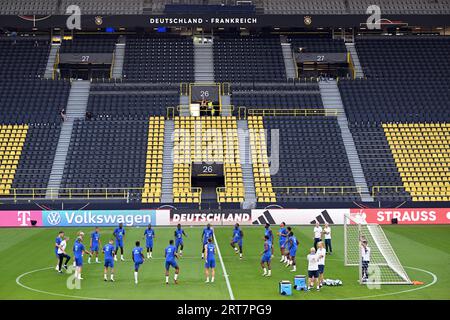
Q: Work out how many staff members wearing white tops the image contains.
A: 6